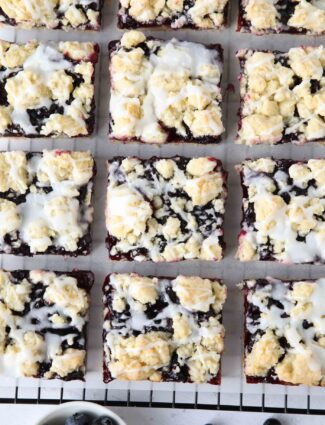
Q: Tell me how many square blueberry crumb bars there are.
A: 12